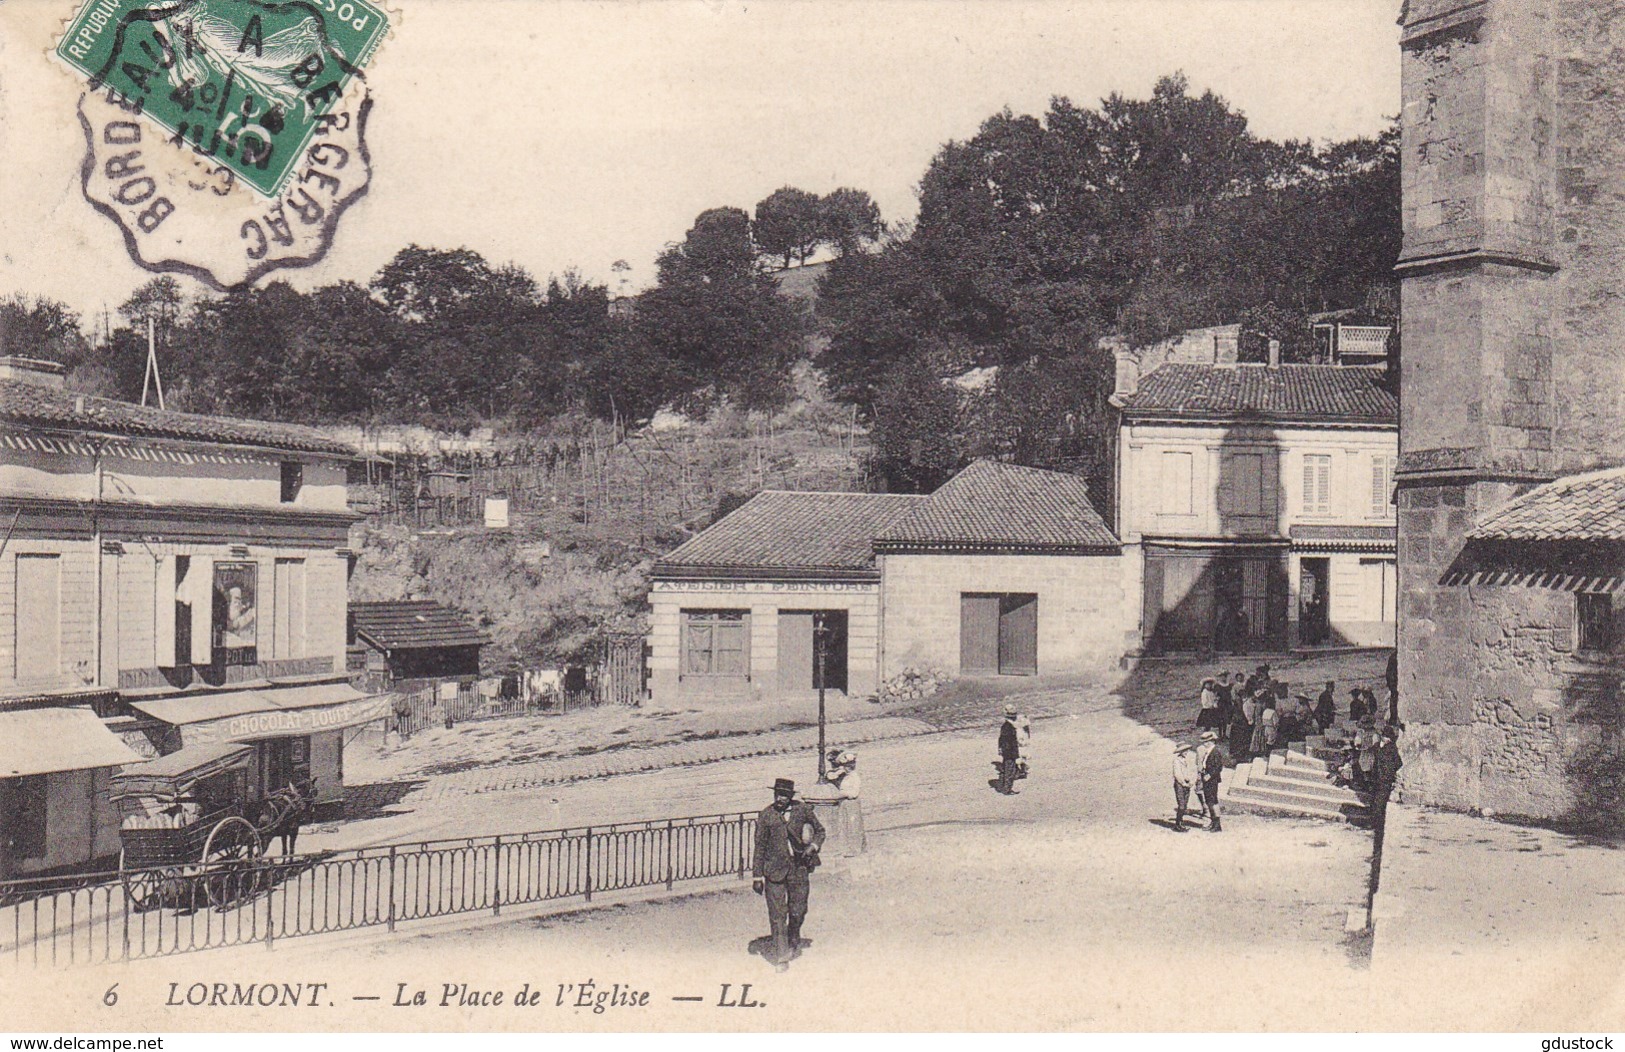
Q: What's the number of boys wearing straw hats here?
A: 2